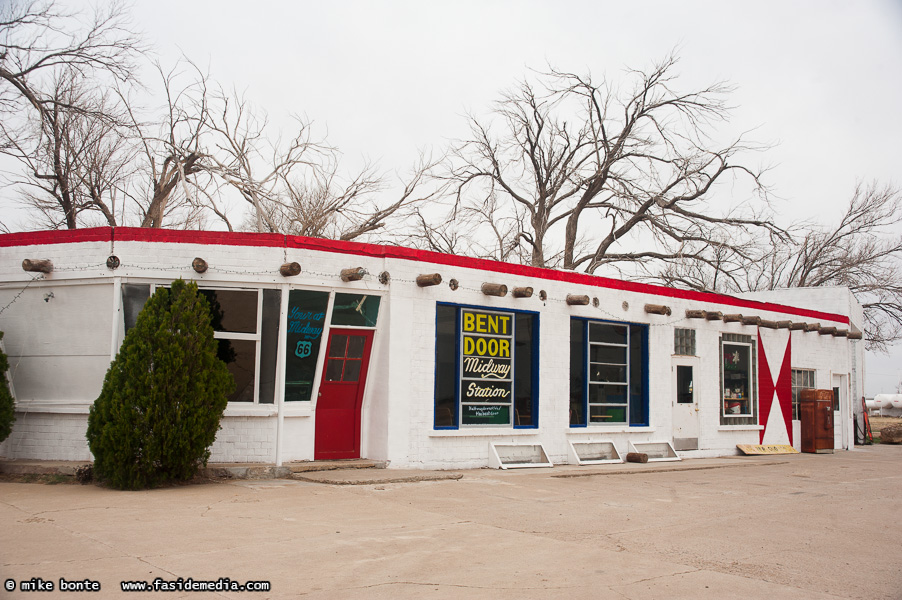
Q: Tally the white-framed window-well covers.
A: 3